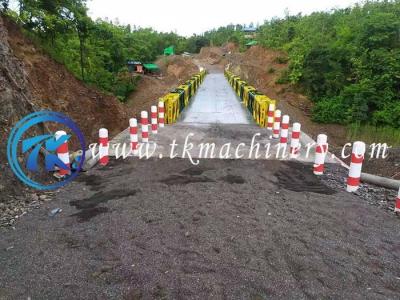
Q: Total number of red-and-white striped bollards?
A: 13